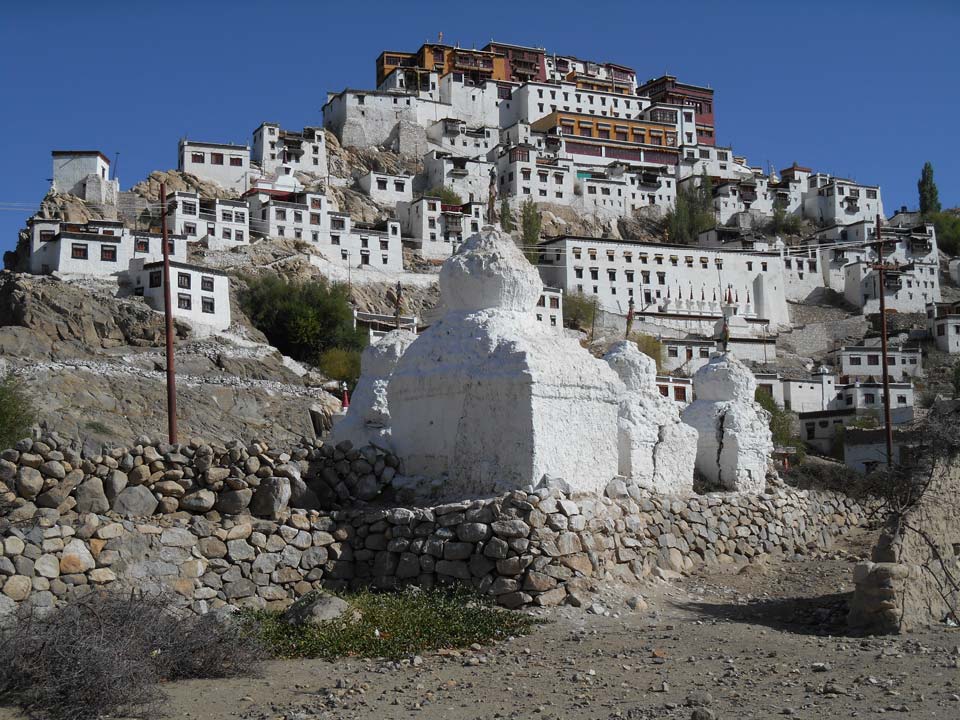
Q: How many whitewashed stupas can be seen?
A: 4